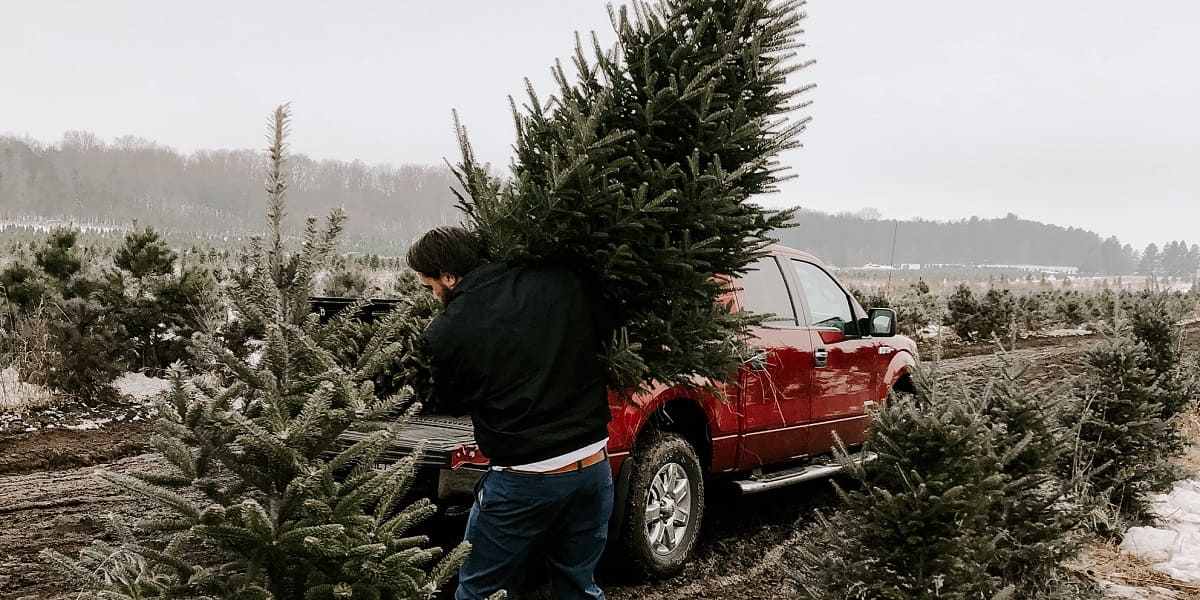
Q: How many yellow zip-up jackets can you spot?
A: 0